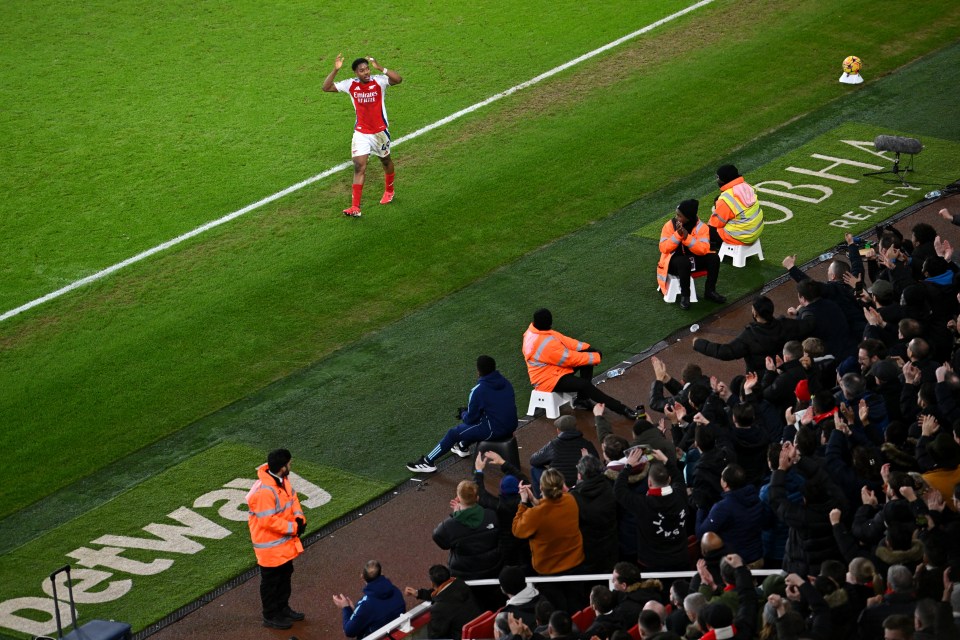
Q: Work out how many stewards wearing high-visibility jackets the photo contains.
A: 4